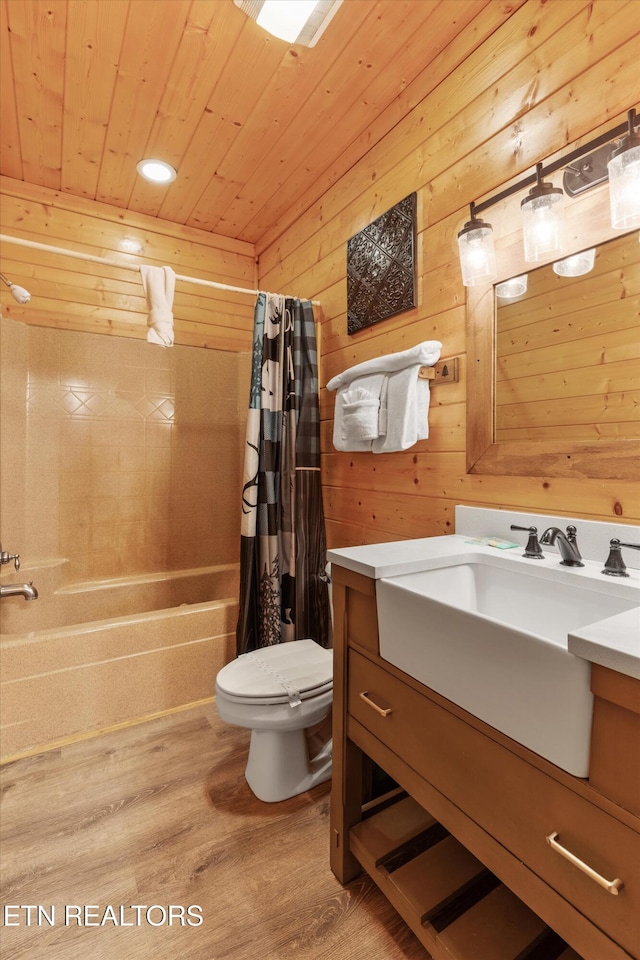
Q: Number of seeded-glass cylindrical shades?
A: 3